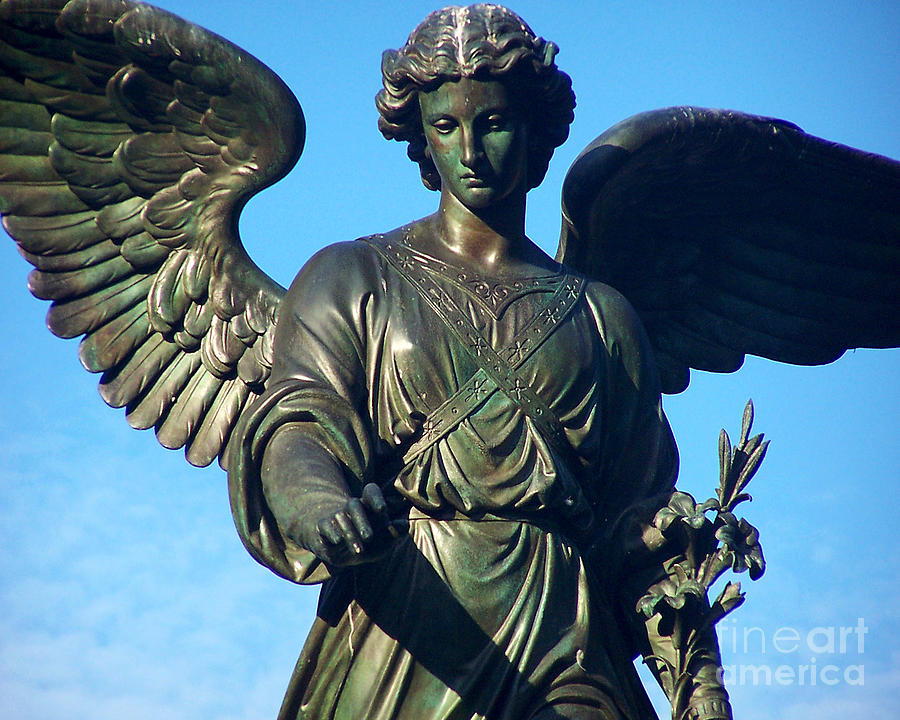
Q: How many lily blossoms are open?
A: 3